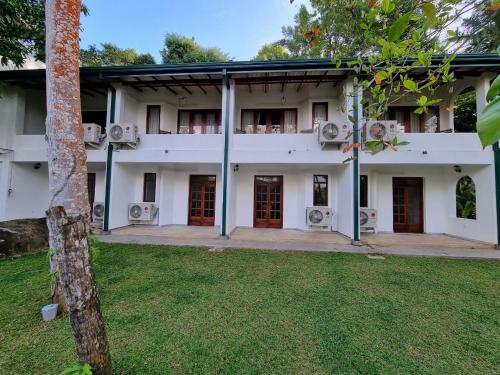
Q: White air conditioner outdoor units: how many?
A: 8